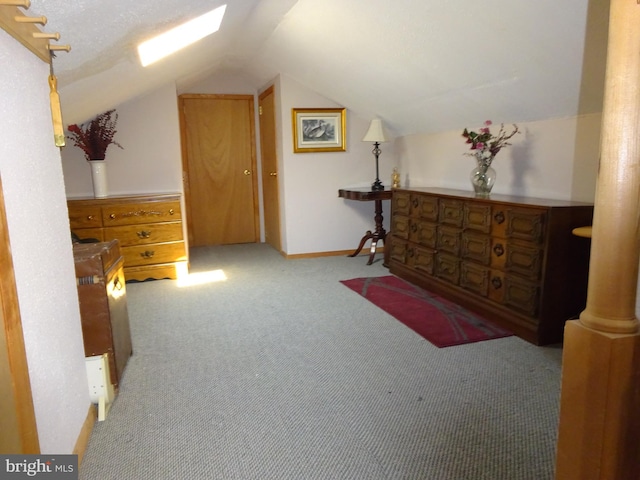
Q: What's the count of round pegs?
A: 4